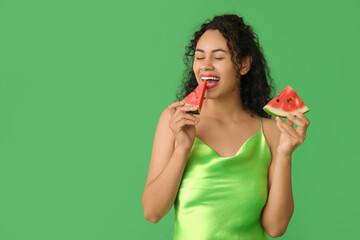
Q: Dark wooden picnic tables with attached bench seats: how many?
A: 0